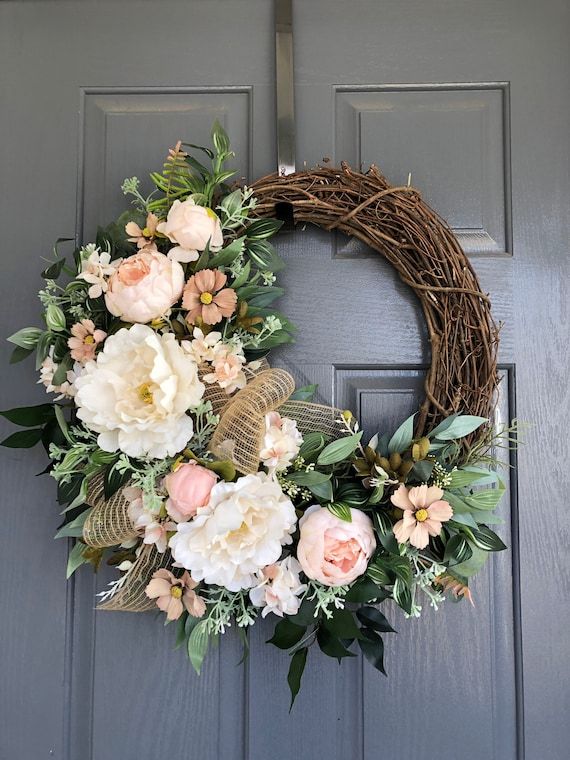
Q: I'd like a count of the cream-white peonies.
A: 2